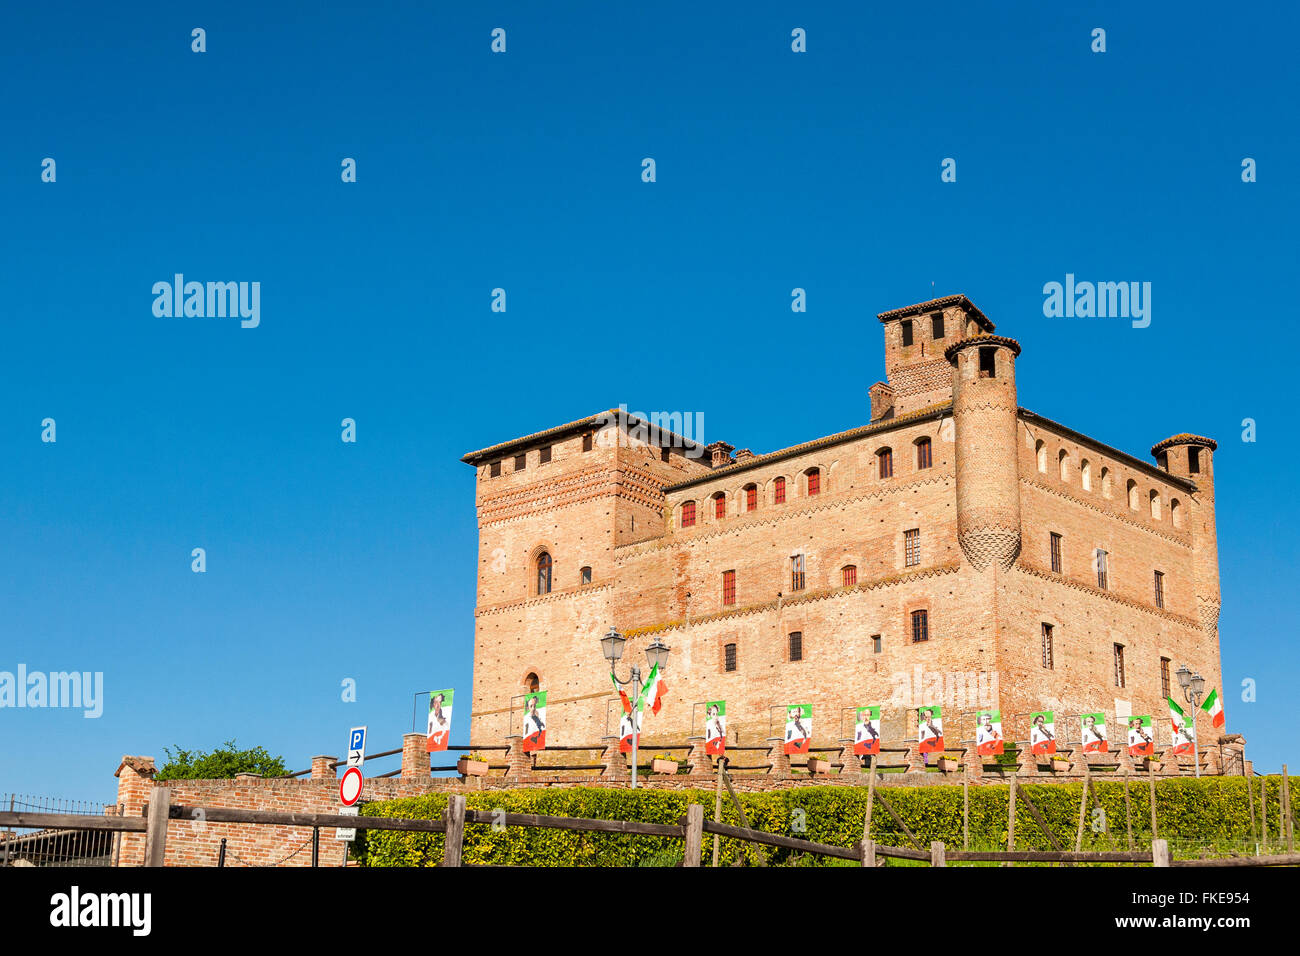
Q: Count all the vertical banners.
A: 12